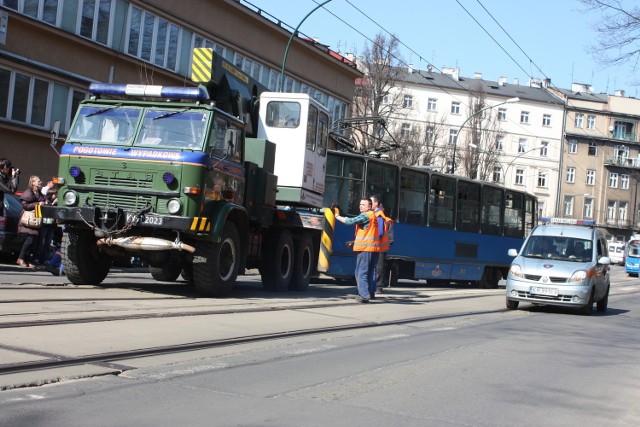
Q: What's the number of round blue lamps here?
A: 2